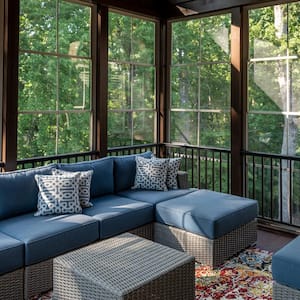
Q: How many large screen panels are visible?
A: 4